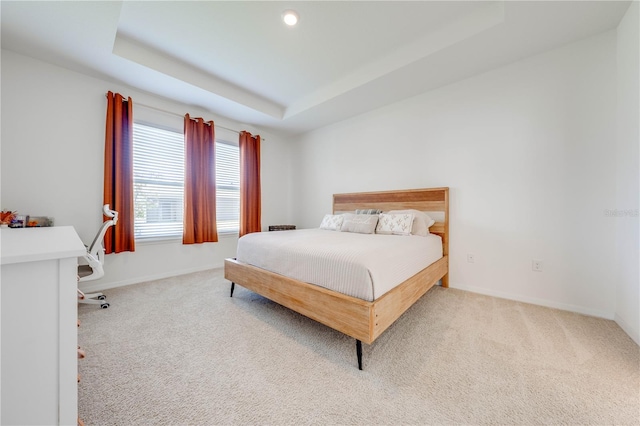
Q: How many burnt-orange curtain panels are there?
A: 3